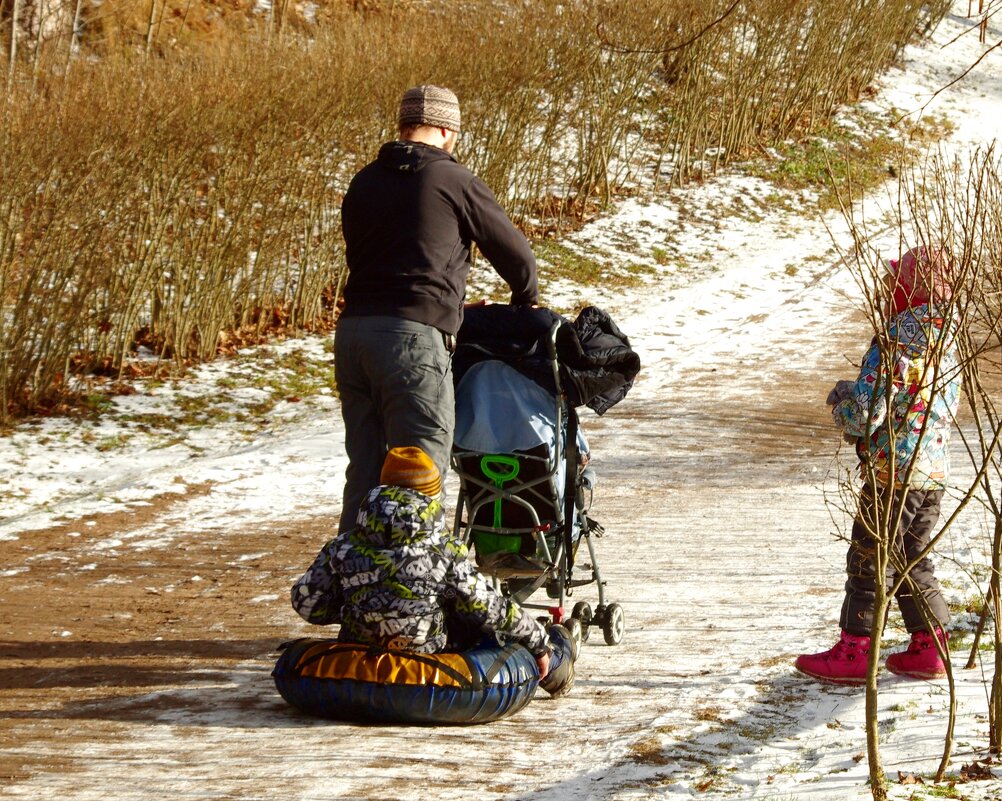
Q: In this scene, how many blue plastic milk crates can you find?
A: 0